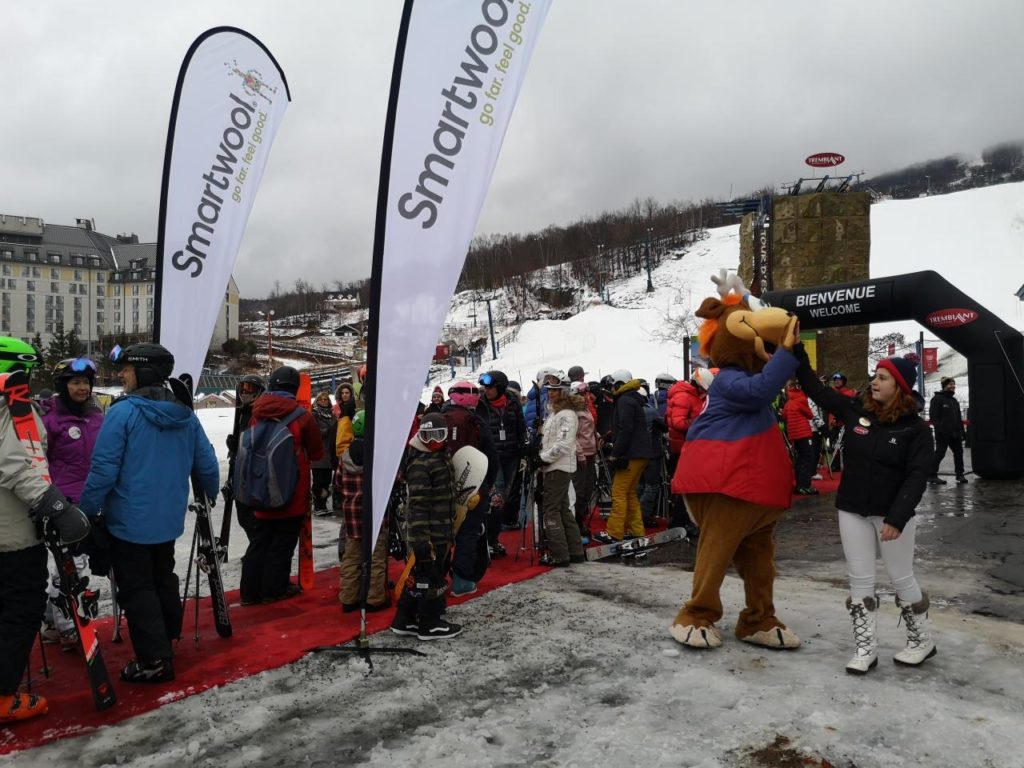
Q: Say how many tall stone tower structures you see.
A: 1